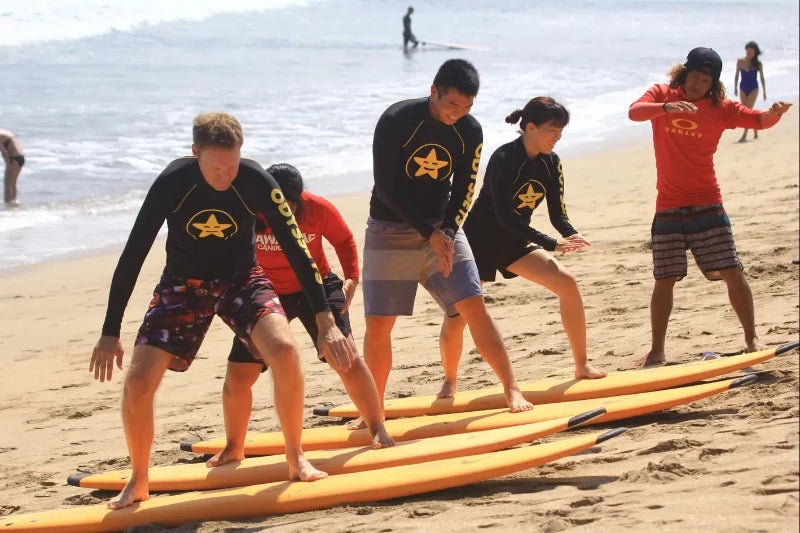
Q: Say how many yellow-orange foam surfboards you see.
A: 4